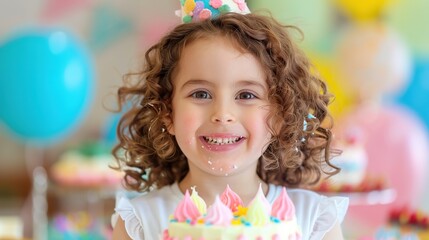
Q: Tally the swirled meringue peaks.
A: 6